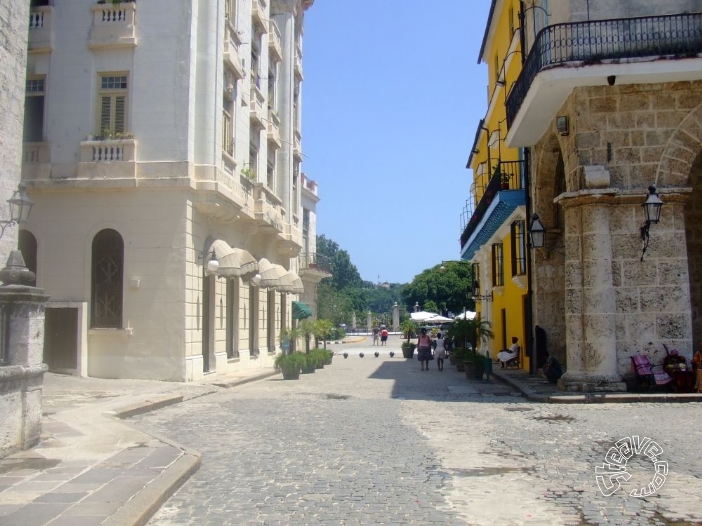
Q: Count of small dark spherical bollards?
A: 4